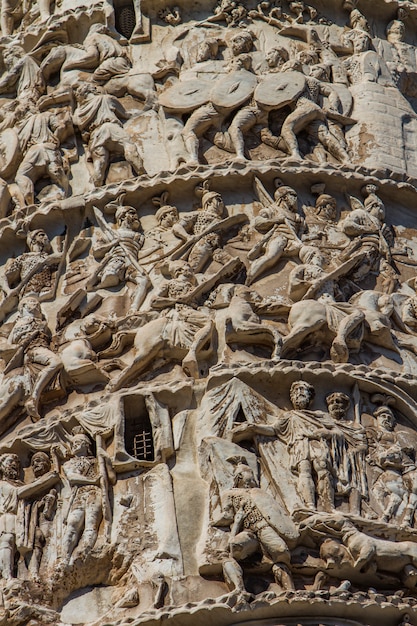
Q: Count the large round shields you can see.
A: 3